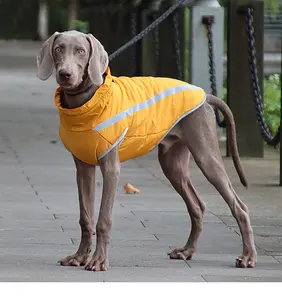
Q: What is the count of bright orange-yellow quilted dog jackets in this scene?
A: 1